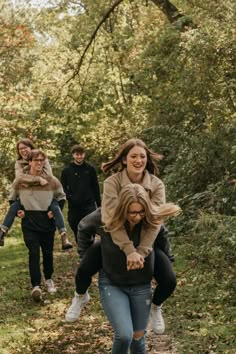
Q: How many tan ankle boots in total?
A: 2